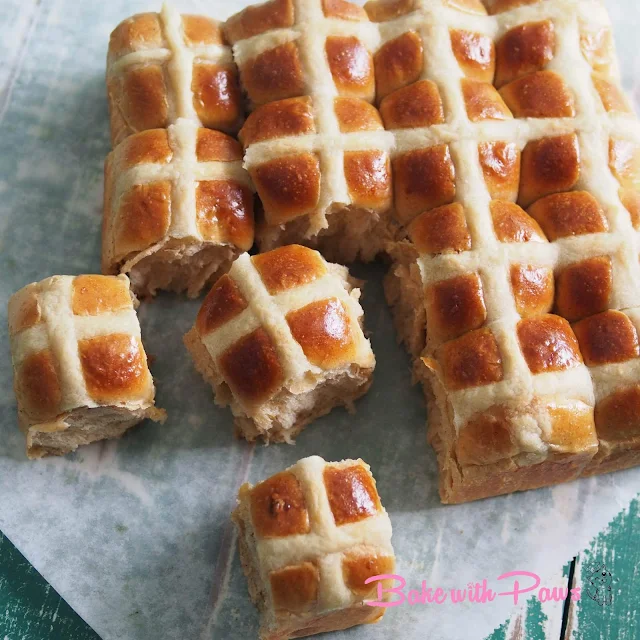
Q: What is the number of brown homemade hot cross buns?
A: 15